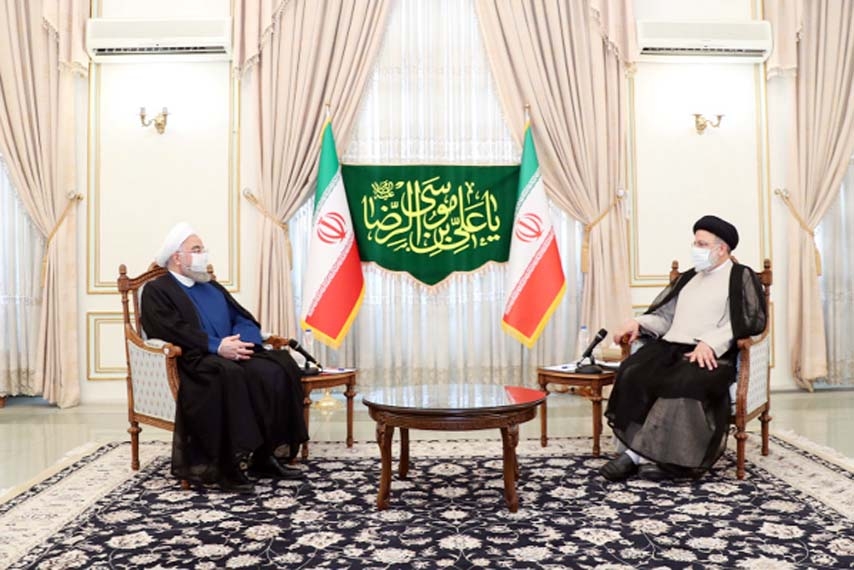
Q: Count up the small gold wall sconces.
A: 2